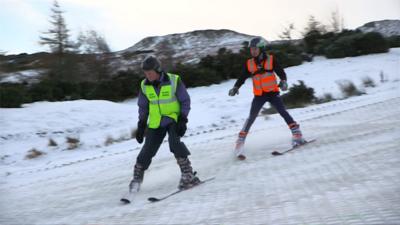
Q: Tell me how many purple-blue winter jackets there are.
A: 1